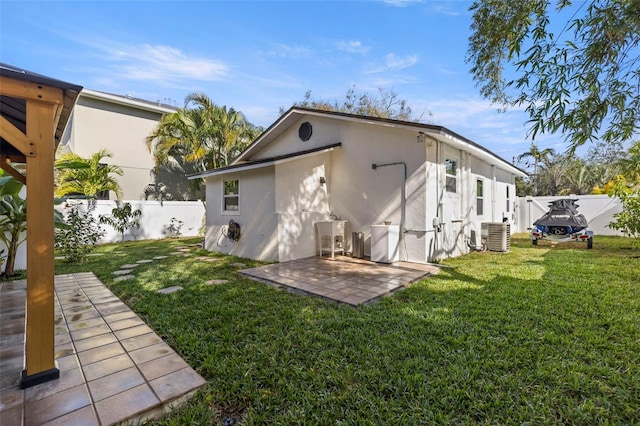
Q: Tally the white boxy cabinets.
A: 1